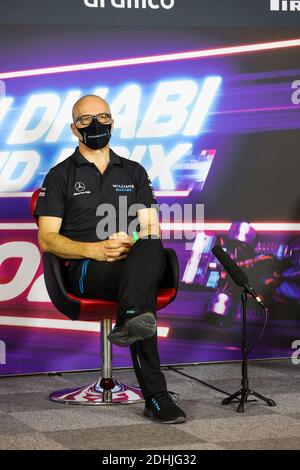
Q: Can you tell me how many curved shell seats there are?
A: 1